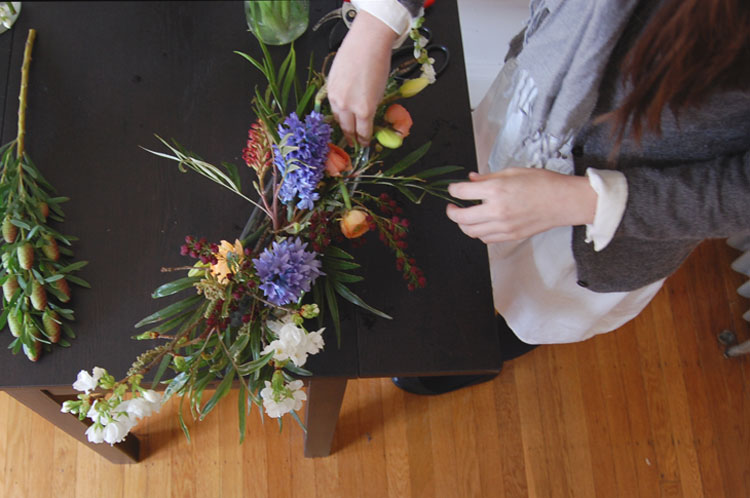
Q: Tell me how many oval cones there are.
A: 11